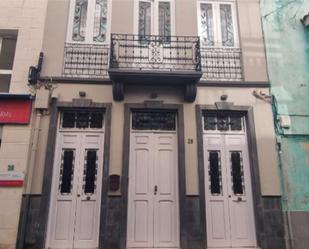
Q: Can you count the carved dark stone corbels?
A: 2